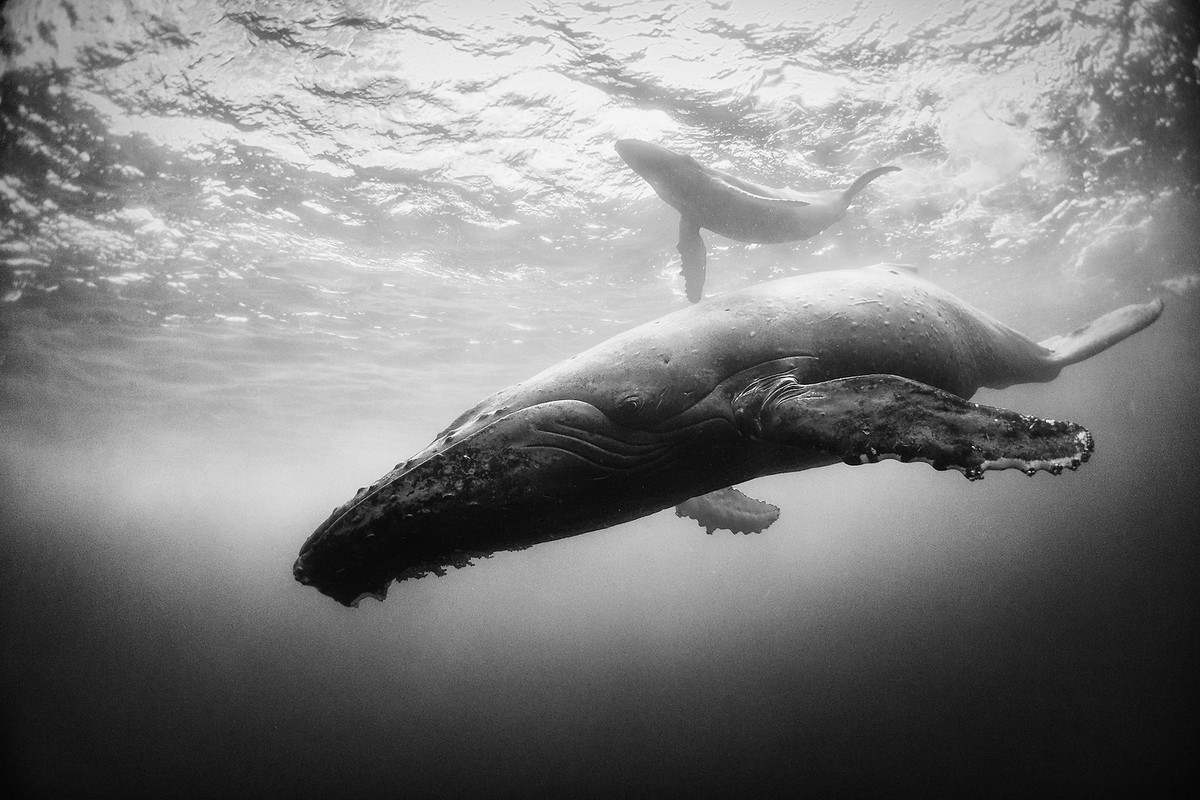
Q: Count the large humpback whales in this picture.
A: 1